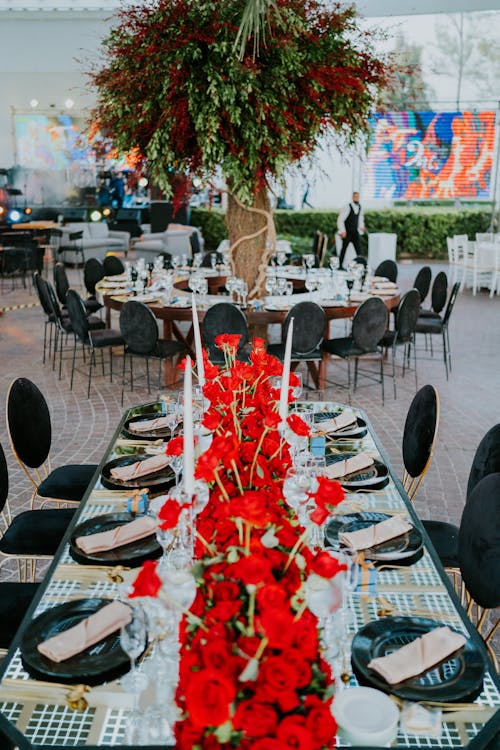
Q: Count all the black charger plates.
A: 8